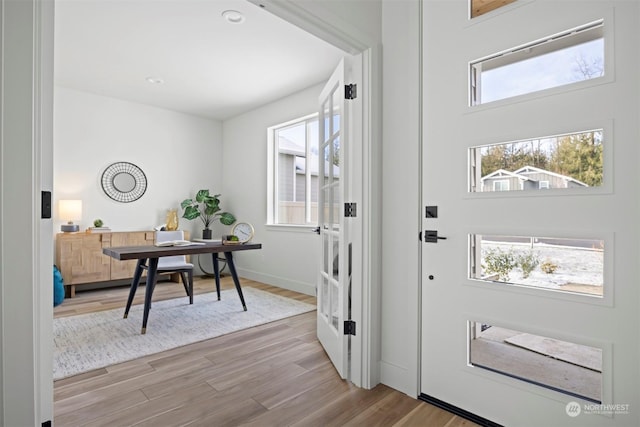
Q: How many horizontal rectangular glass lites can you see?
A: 5